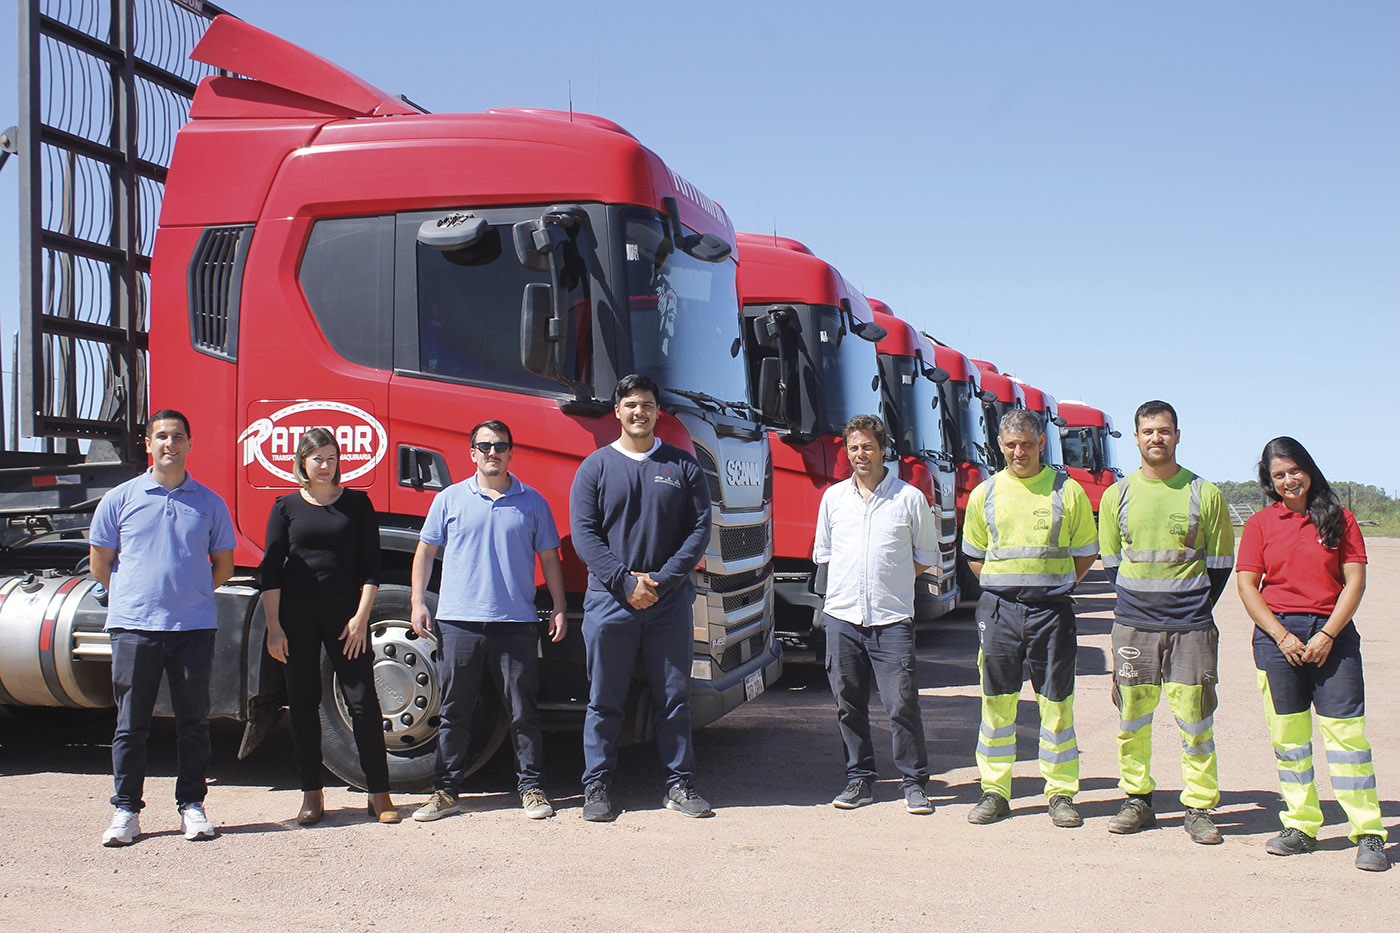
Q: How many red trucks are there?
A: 7